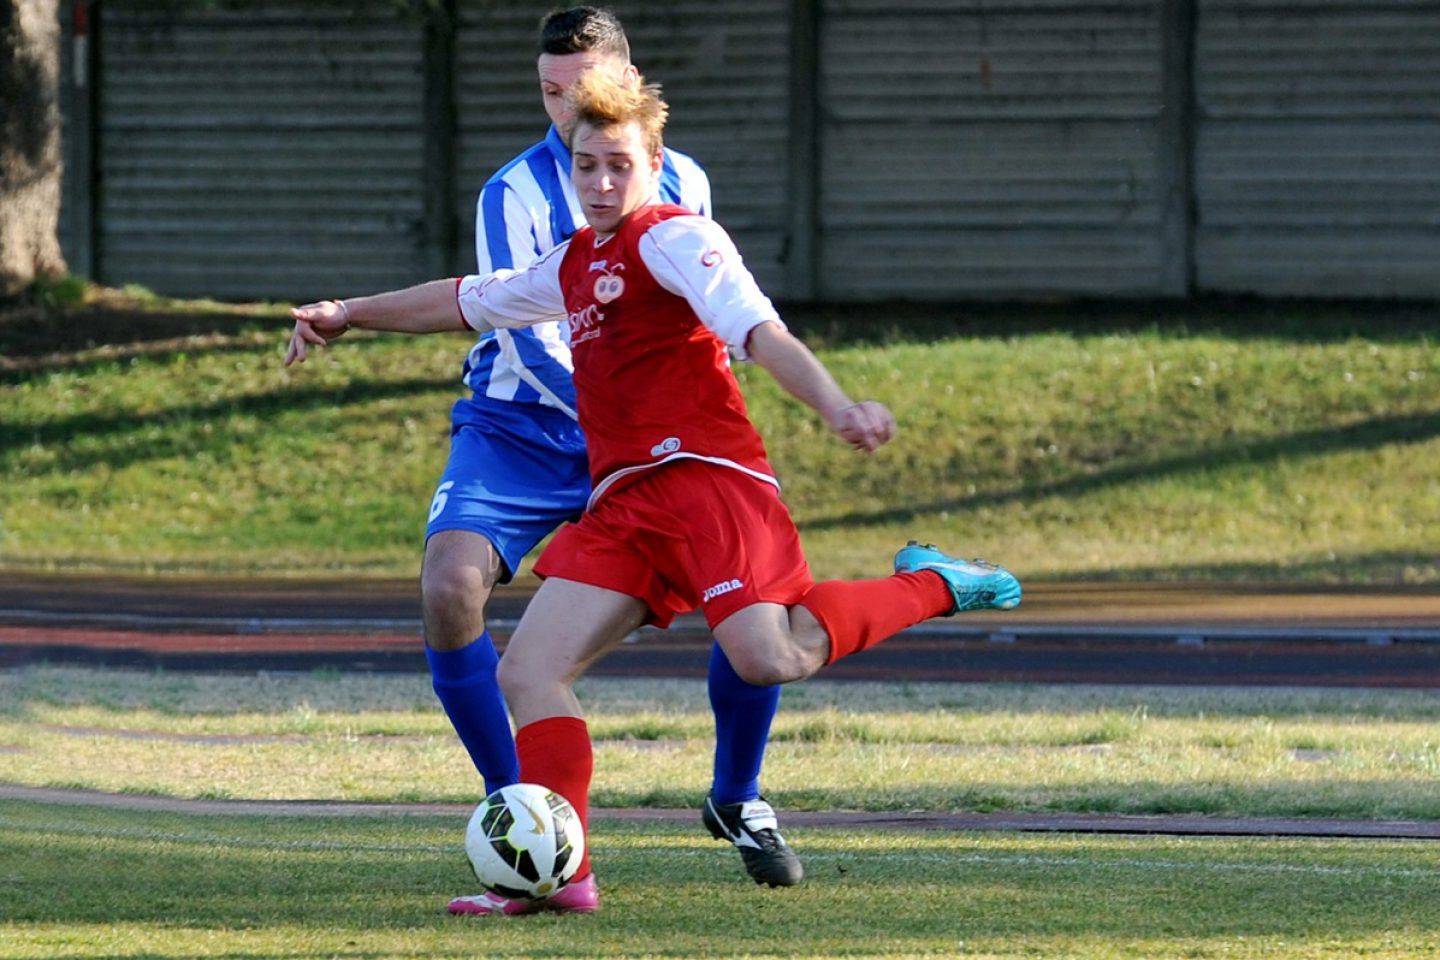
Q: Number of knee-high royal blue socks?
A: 2